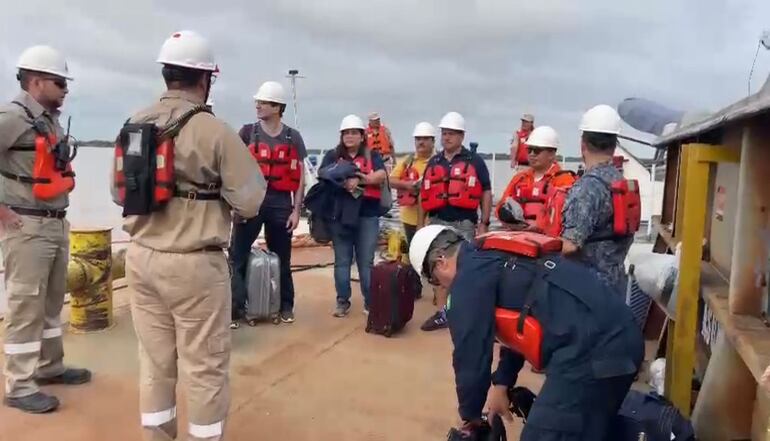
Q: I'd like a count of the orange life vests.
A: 11